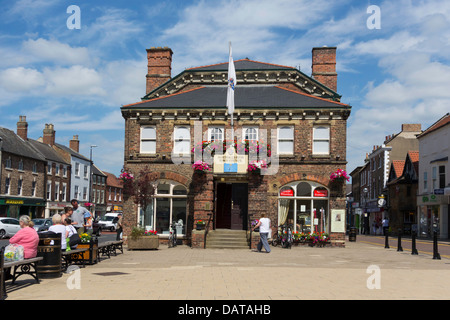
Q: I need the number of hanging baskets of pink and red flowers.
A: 4